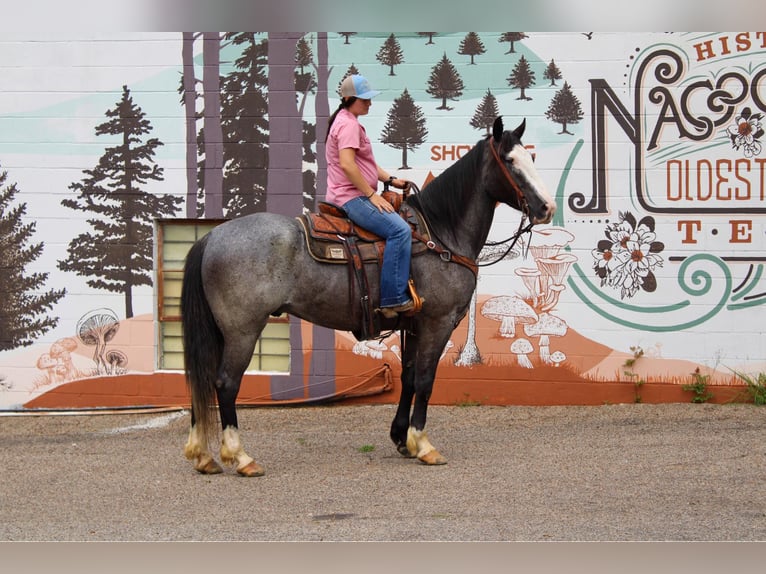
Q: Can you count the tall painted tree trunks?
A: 4